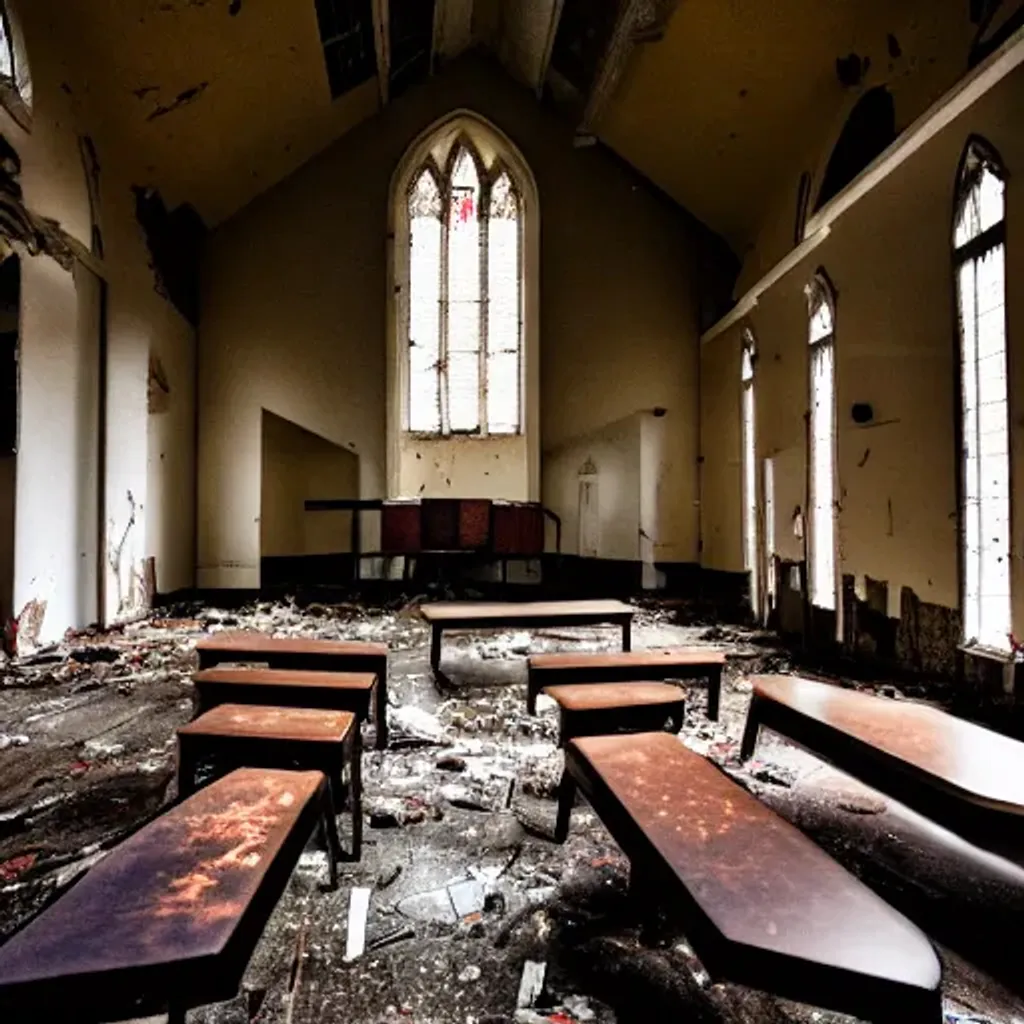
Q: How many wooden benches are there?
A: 9